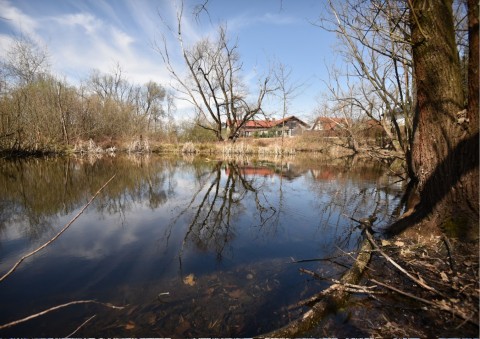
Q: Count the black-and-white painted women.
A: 0